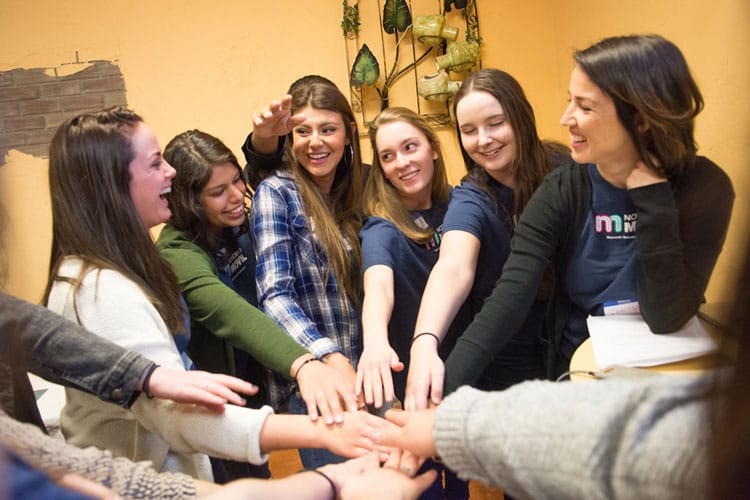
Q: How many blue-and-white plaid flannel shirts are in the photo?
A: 1